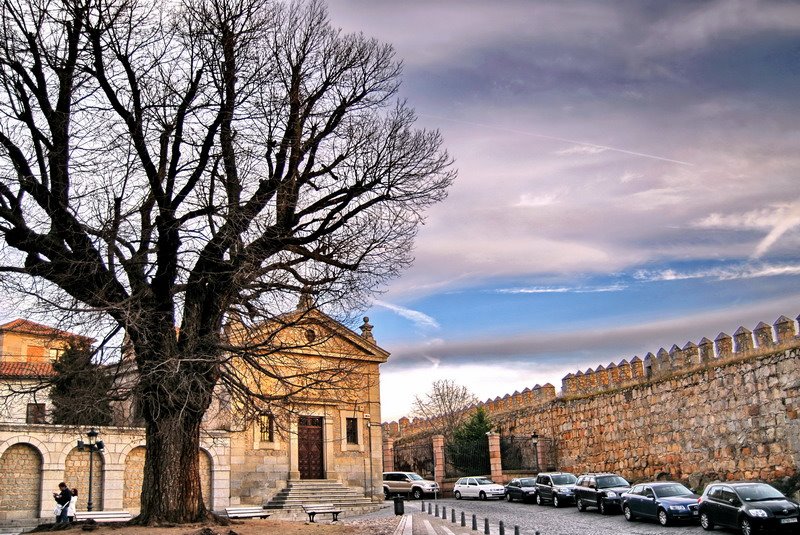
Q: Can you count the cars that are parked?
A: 7